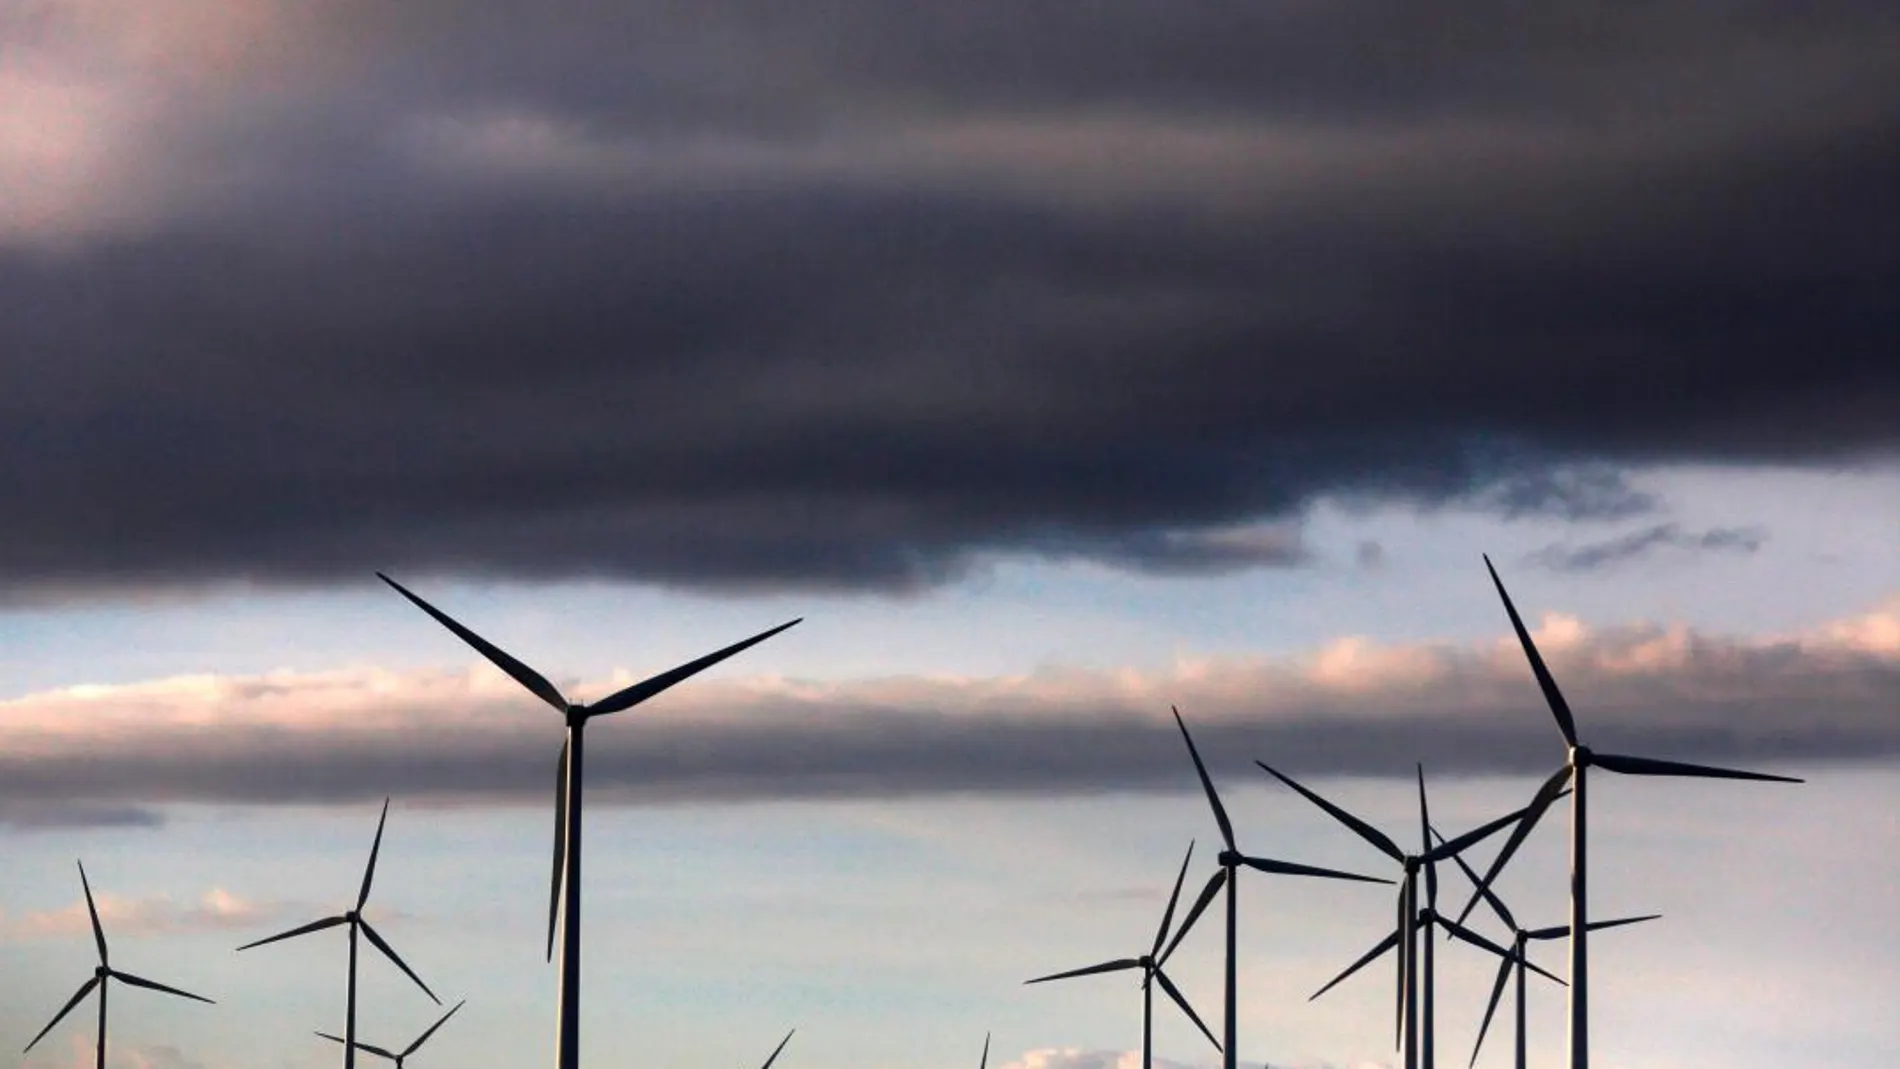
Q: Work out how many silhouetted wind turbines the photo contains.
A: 12